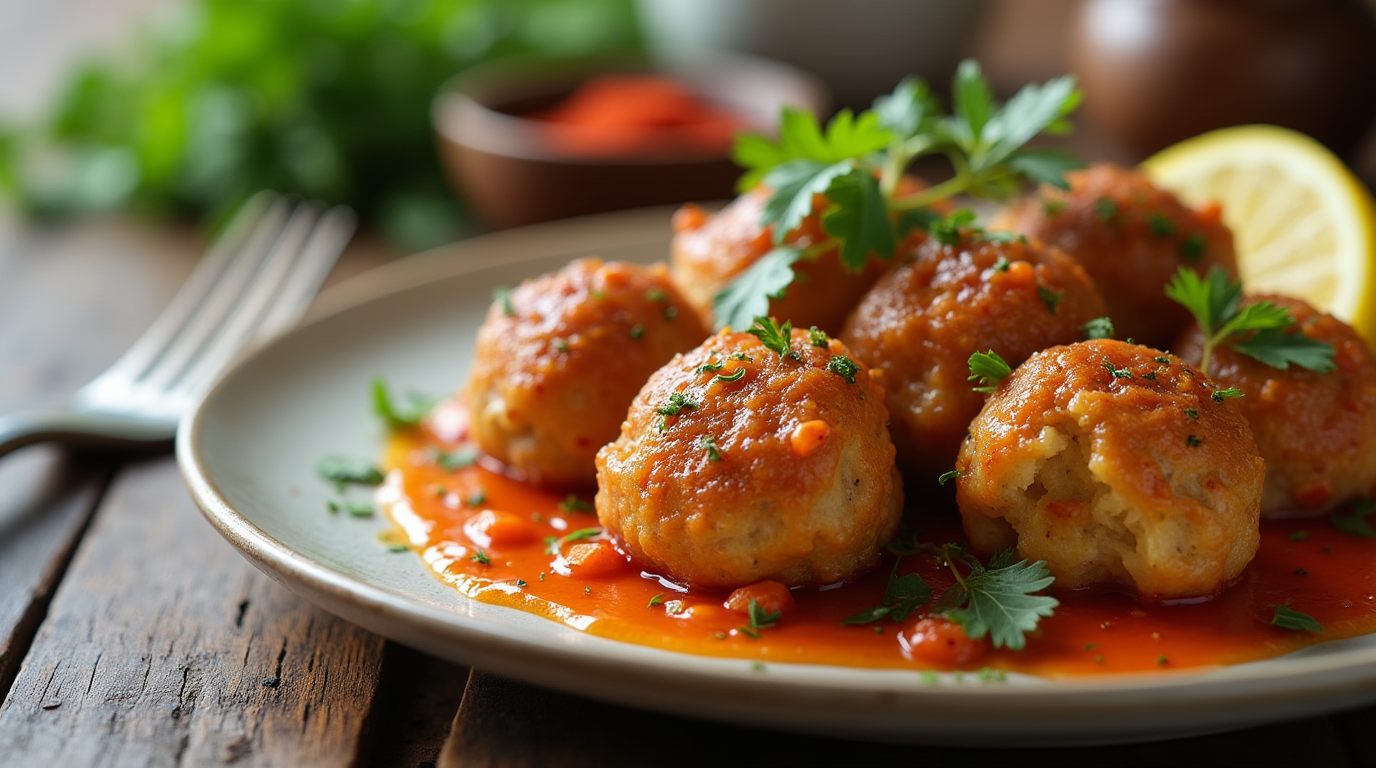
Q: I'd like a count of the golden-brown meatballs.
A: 7